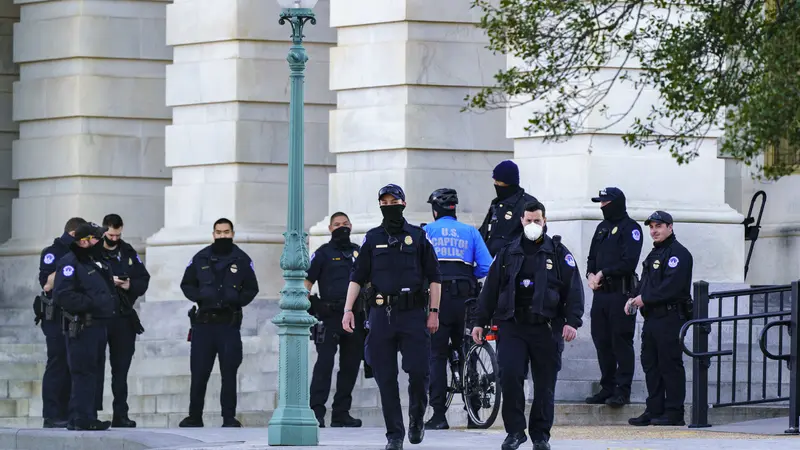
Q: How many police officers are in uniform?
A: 11